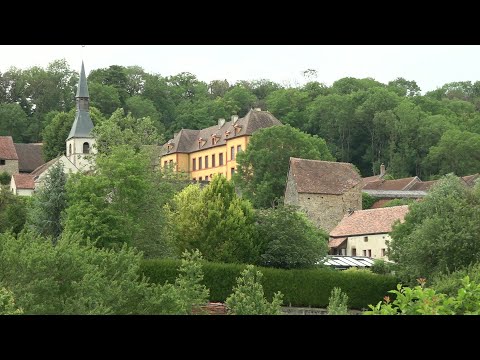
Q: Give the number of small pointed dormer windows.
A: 5